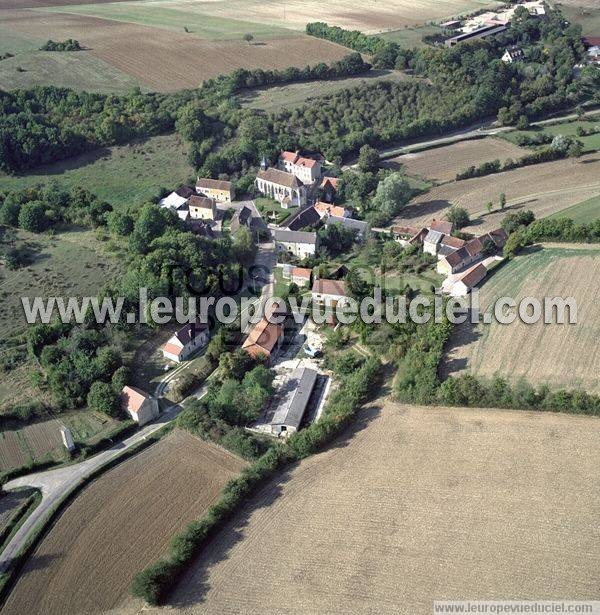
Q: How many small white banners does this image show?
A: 1